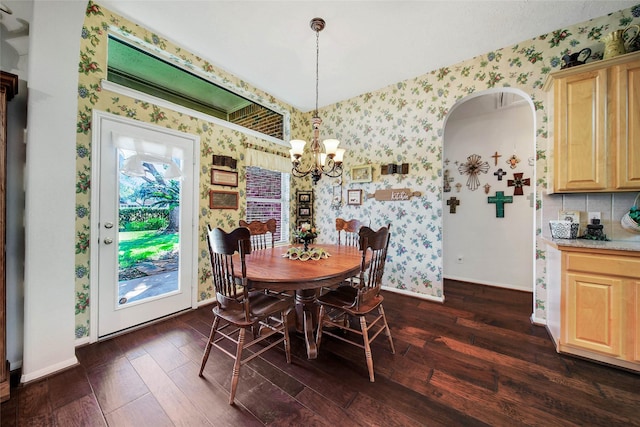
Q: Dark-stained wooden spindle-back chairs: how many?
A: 4